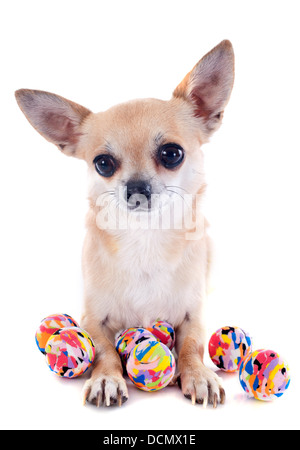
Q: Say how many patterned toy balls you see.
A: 7